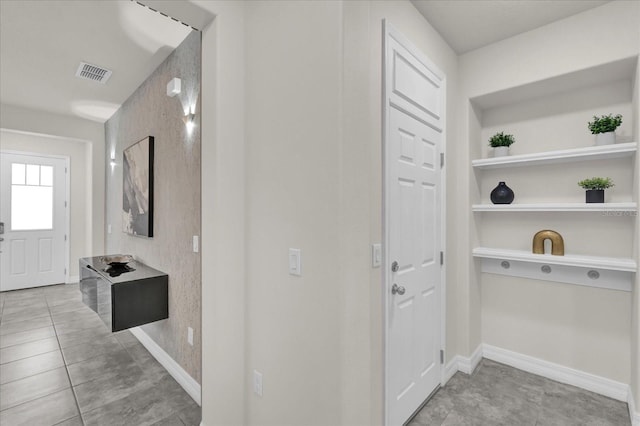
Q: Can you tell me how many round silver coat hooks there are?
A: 3